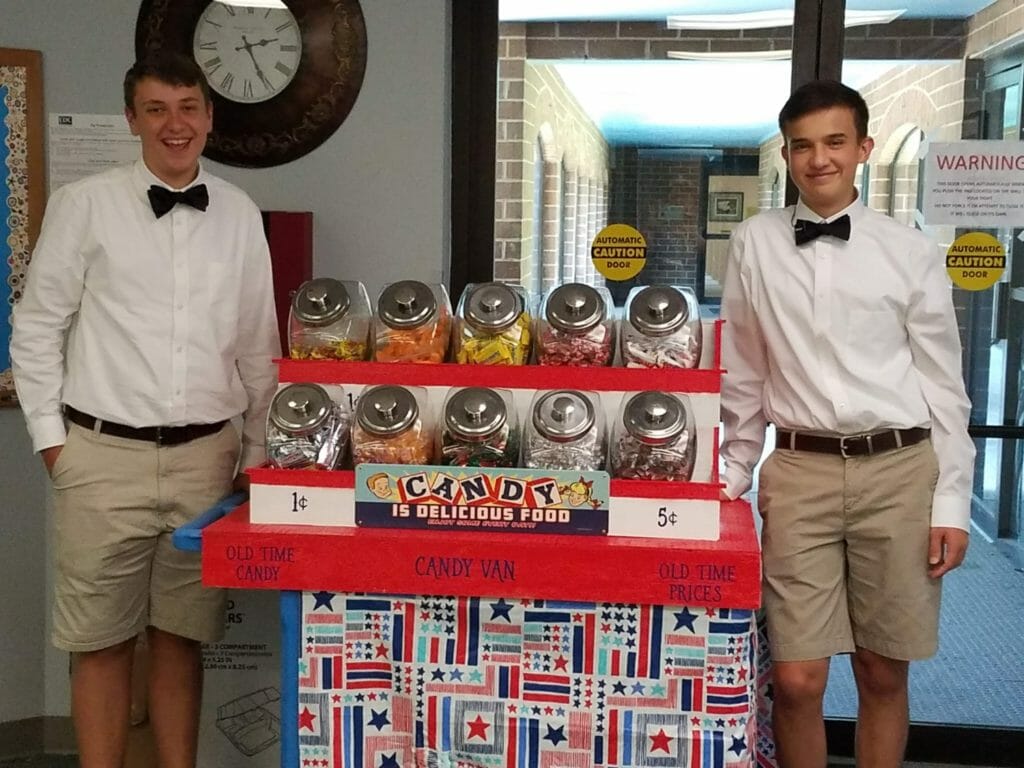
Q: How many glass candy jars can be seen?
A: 10